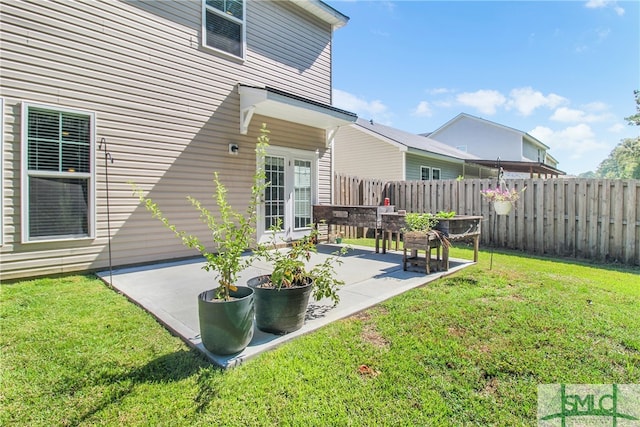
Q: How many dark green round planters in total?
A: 2